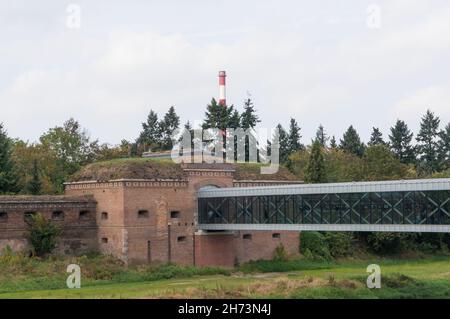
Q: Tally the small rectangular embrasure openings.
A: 11